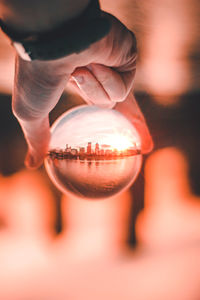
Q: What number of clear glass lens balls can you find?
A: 1